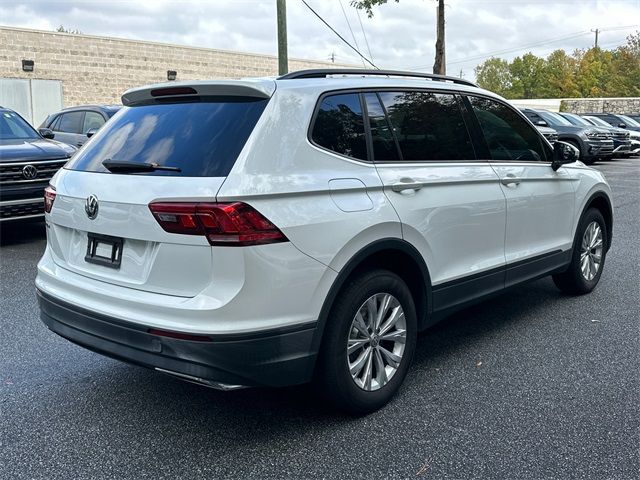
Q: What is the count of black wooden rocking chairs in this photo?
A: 0